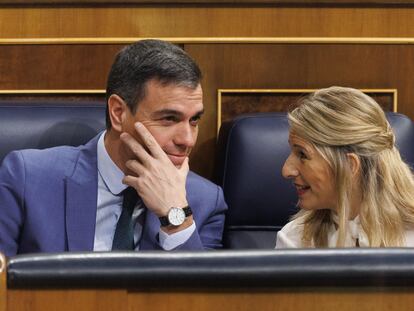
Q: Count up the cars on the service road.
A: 0